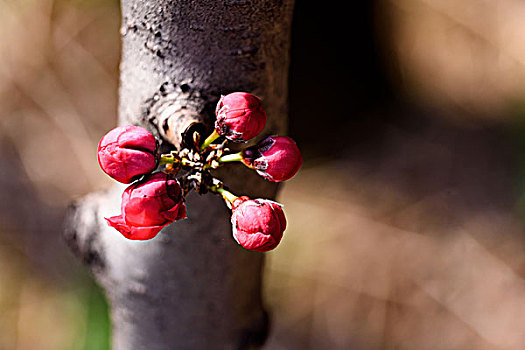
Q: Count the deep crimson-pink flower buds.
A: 5